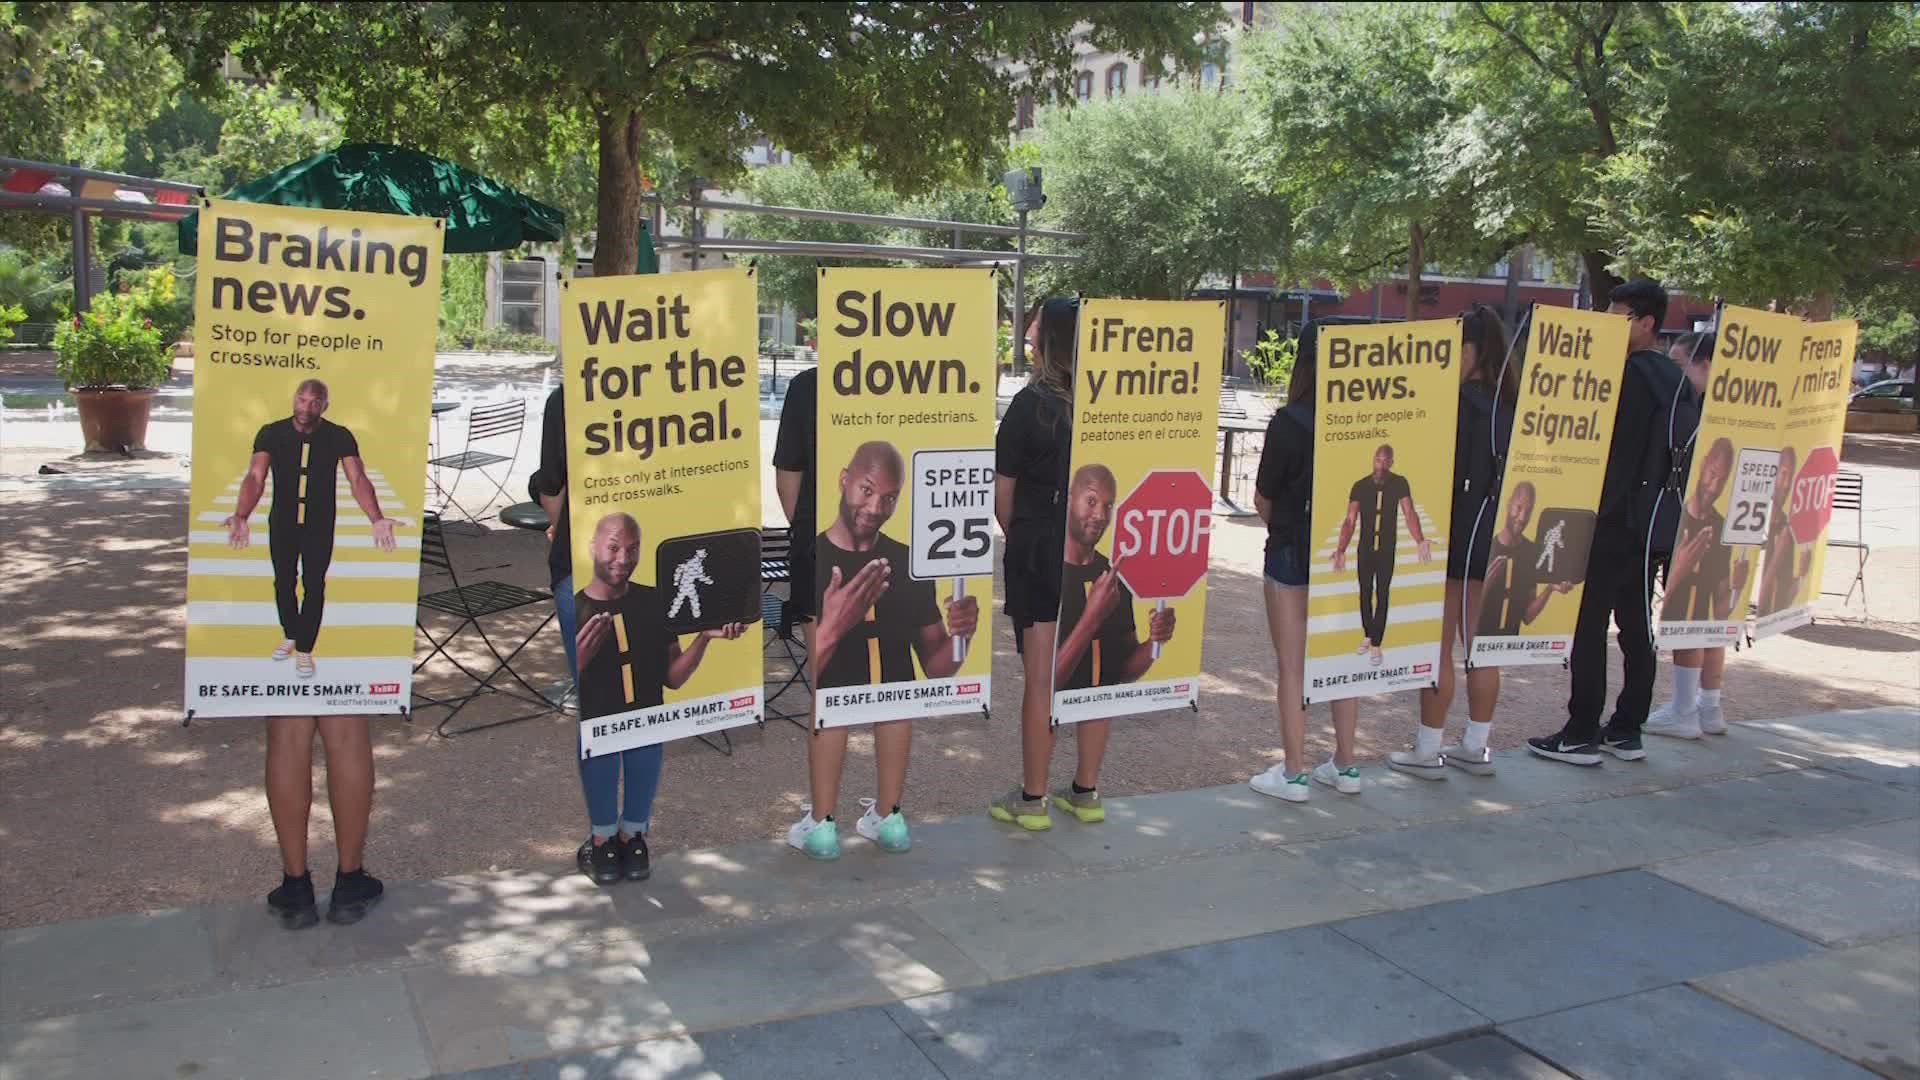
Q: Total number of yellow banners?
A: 8